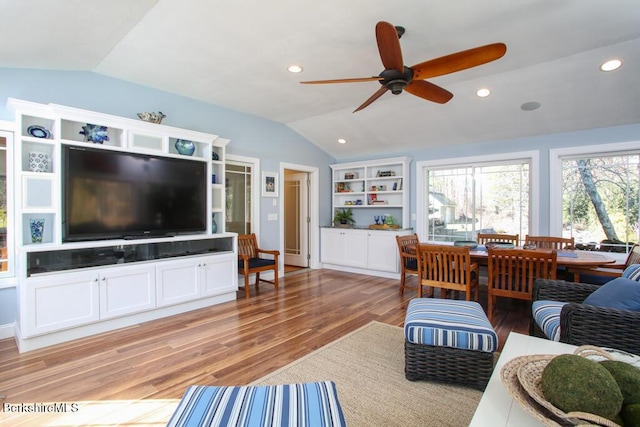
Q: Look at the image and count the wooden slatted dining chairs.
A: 7